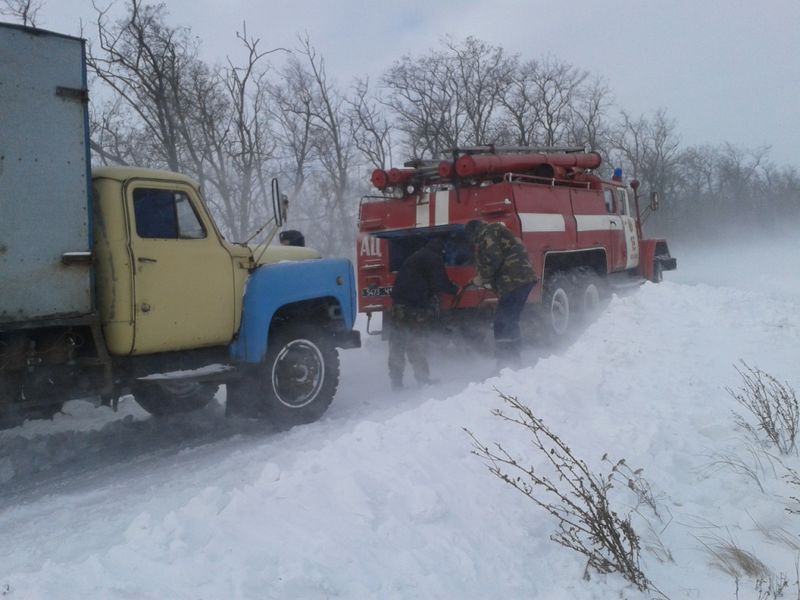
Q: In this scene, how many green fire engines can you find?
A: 0